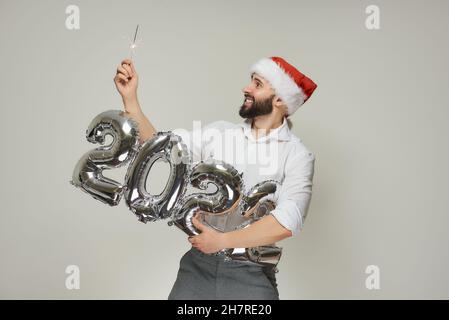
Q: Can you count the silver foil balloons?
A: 4